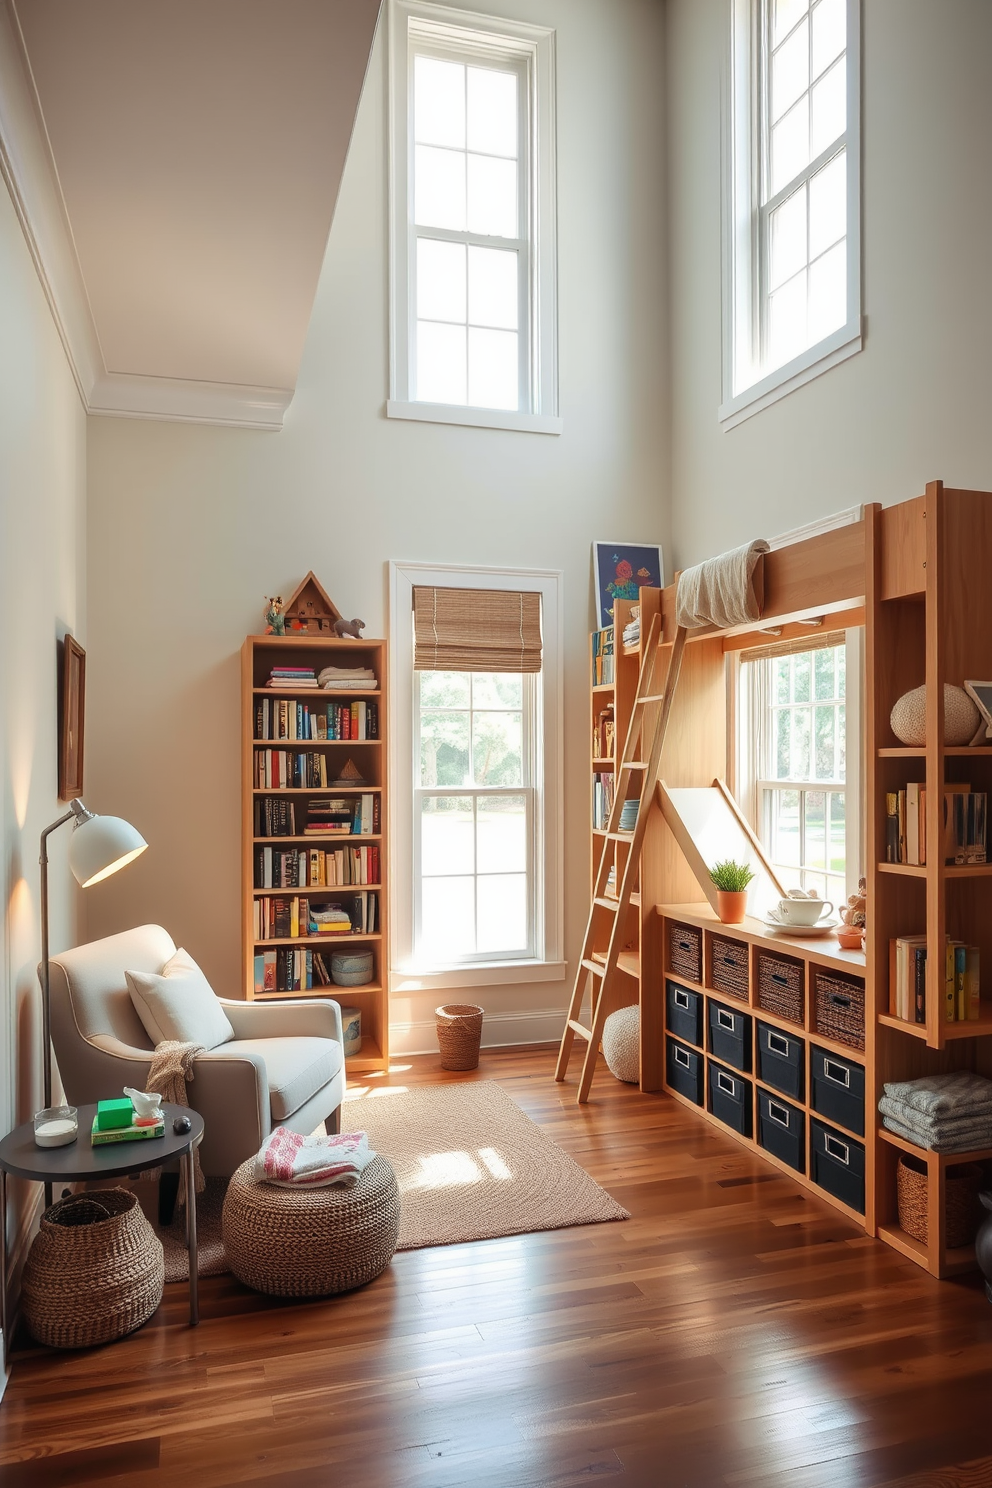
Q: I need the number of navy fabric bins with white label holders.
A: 8